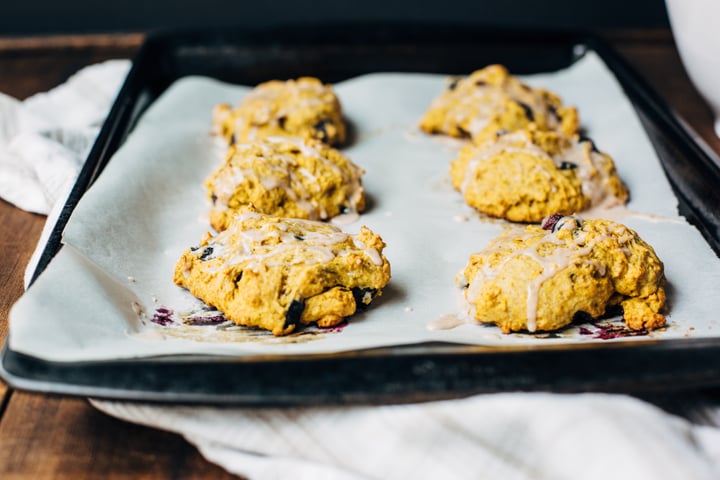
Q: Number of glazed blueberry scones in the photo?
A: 6